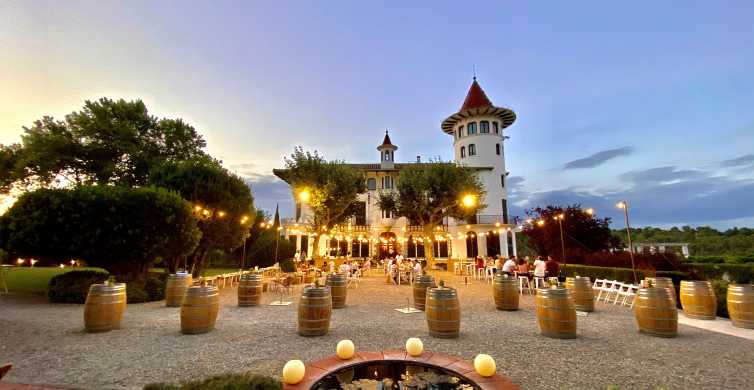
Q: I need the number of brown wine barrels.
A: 15